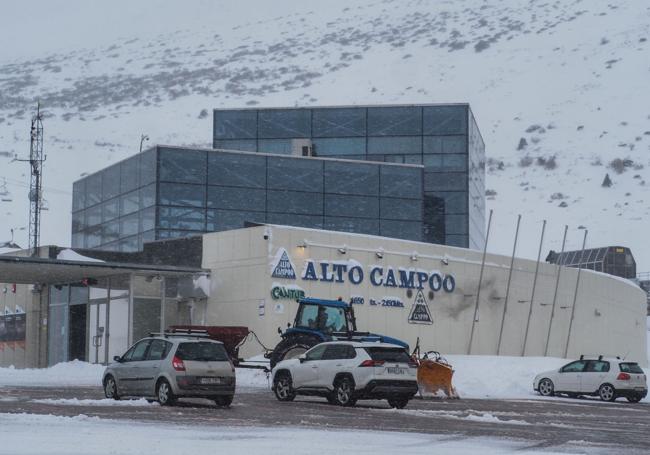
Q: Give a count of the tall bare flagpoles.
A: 5